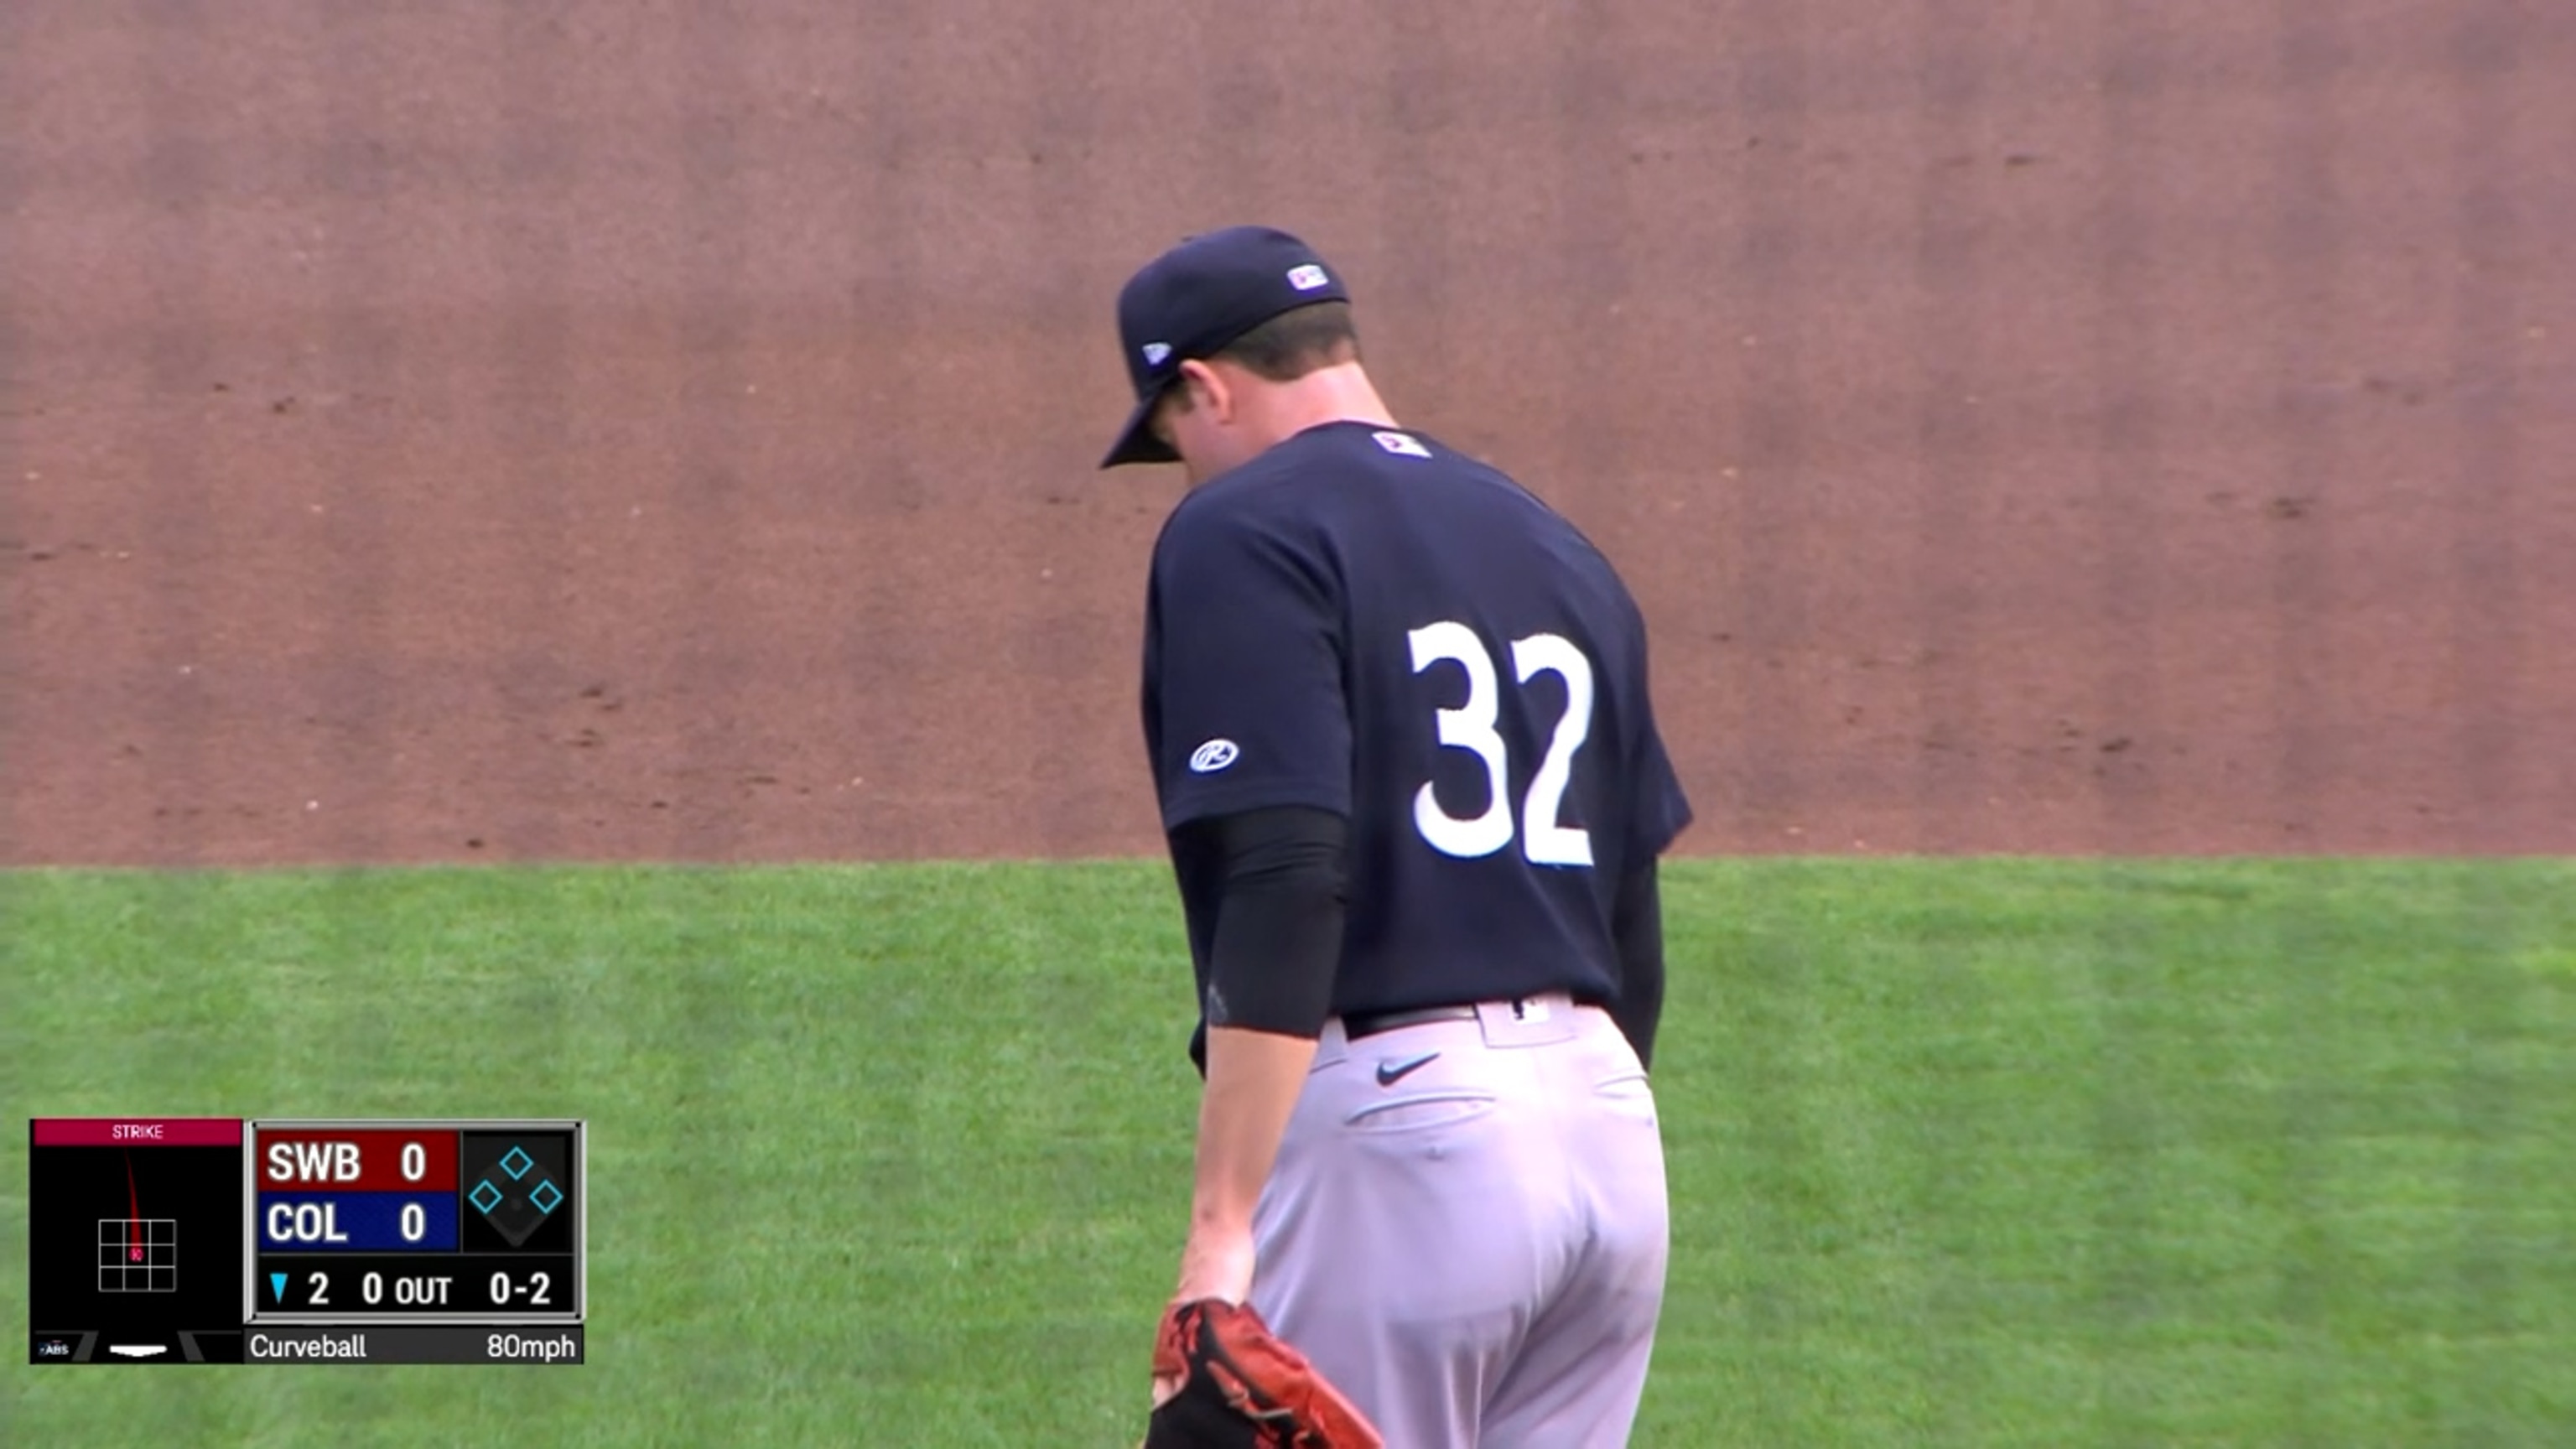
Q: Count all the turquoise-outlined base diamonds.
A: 3